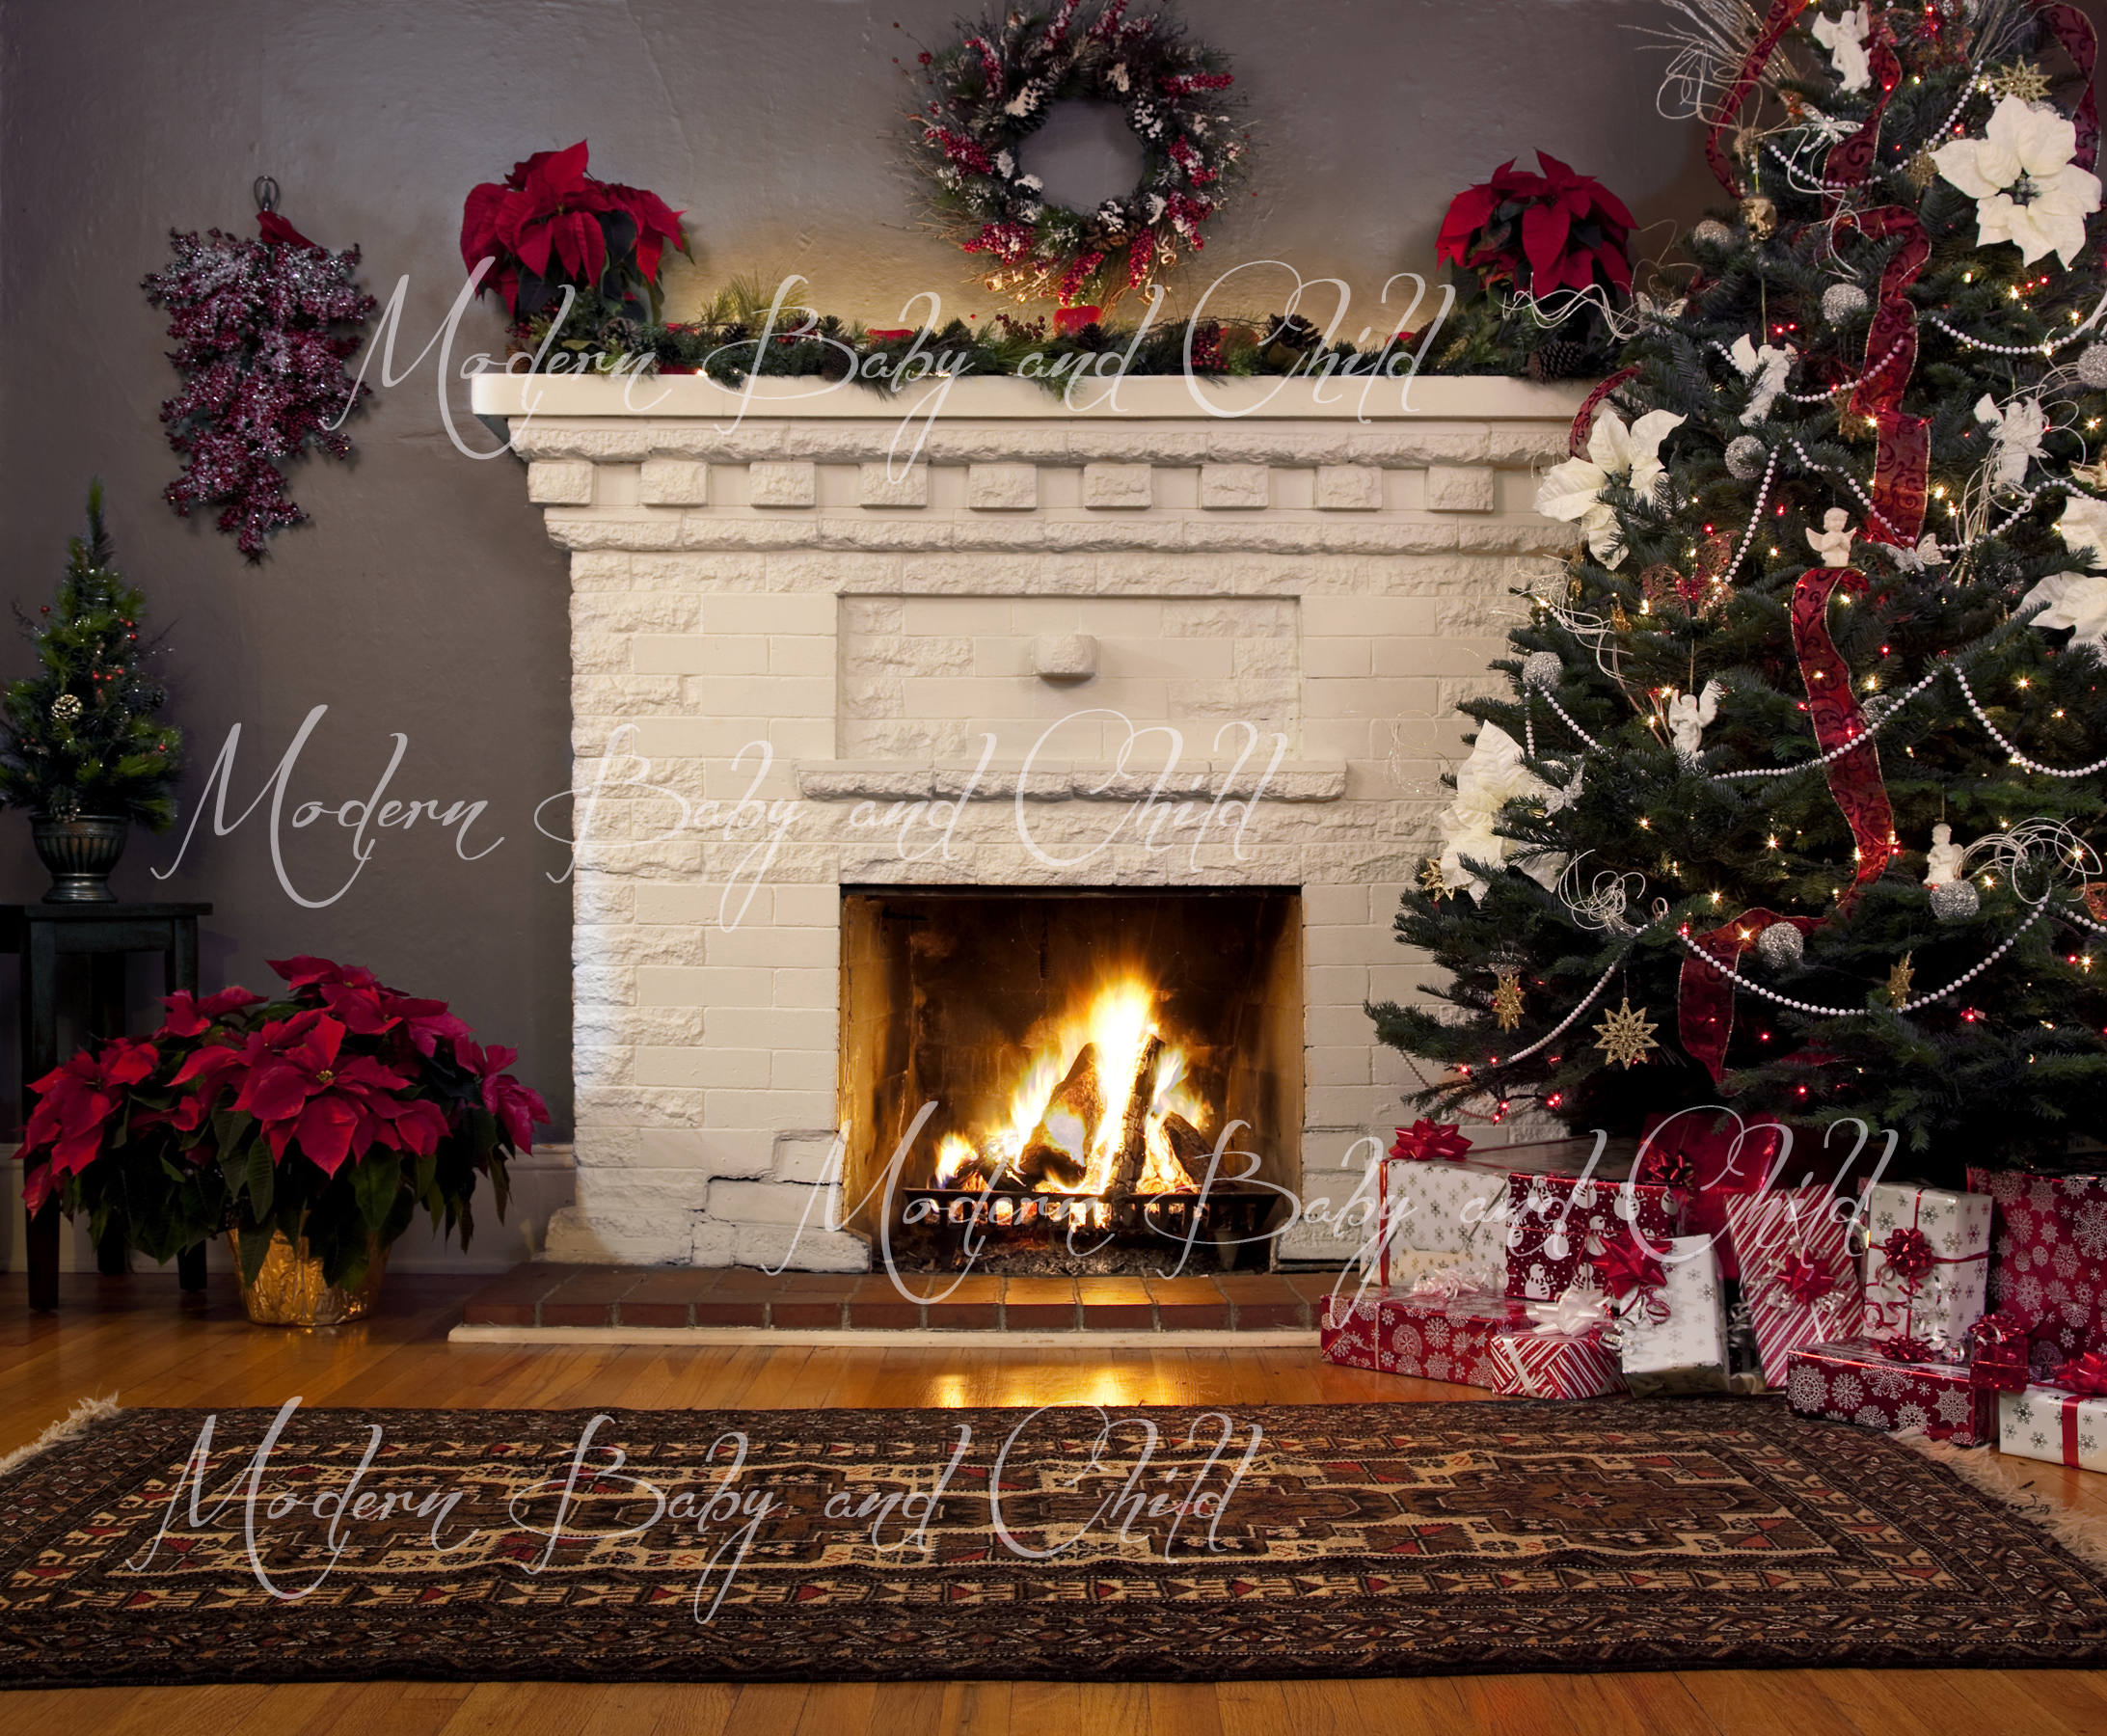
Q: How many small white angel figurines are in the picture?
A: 6